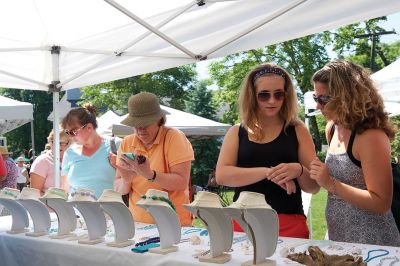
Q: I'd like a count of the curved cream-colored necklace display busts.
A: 8